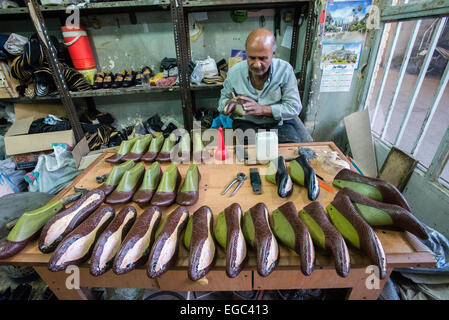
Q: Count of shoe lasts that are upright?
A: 12